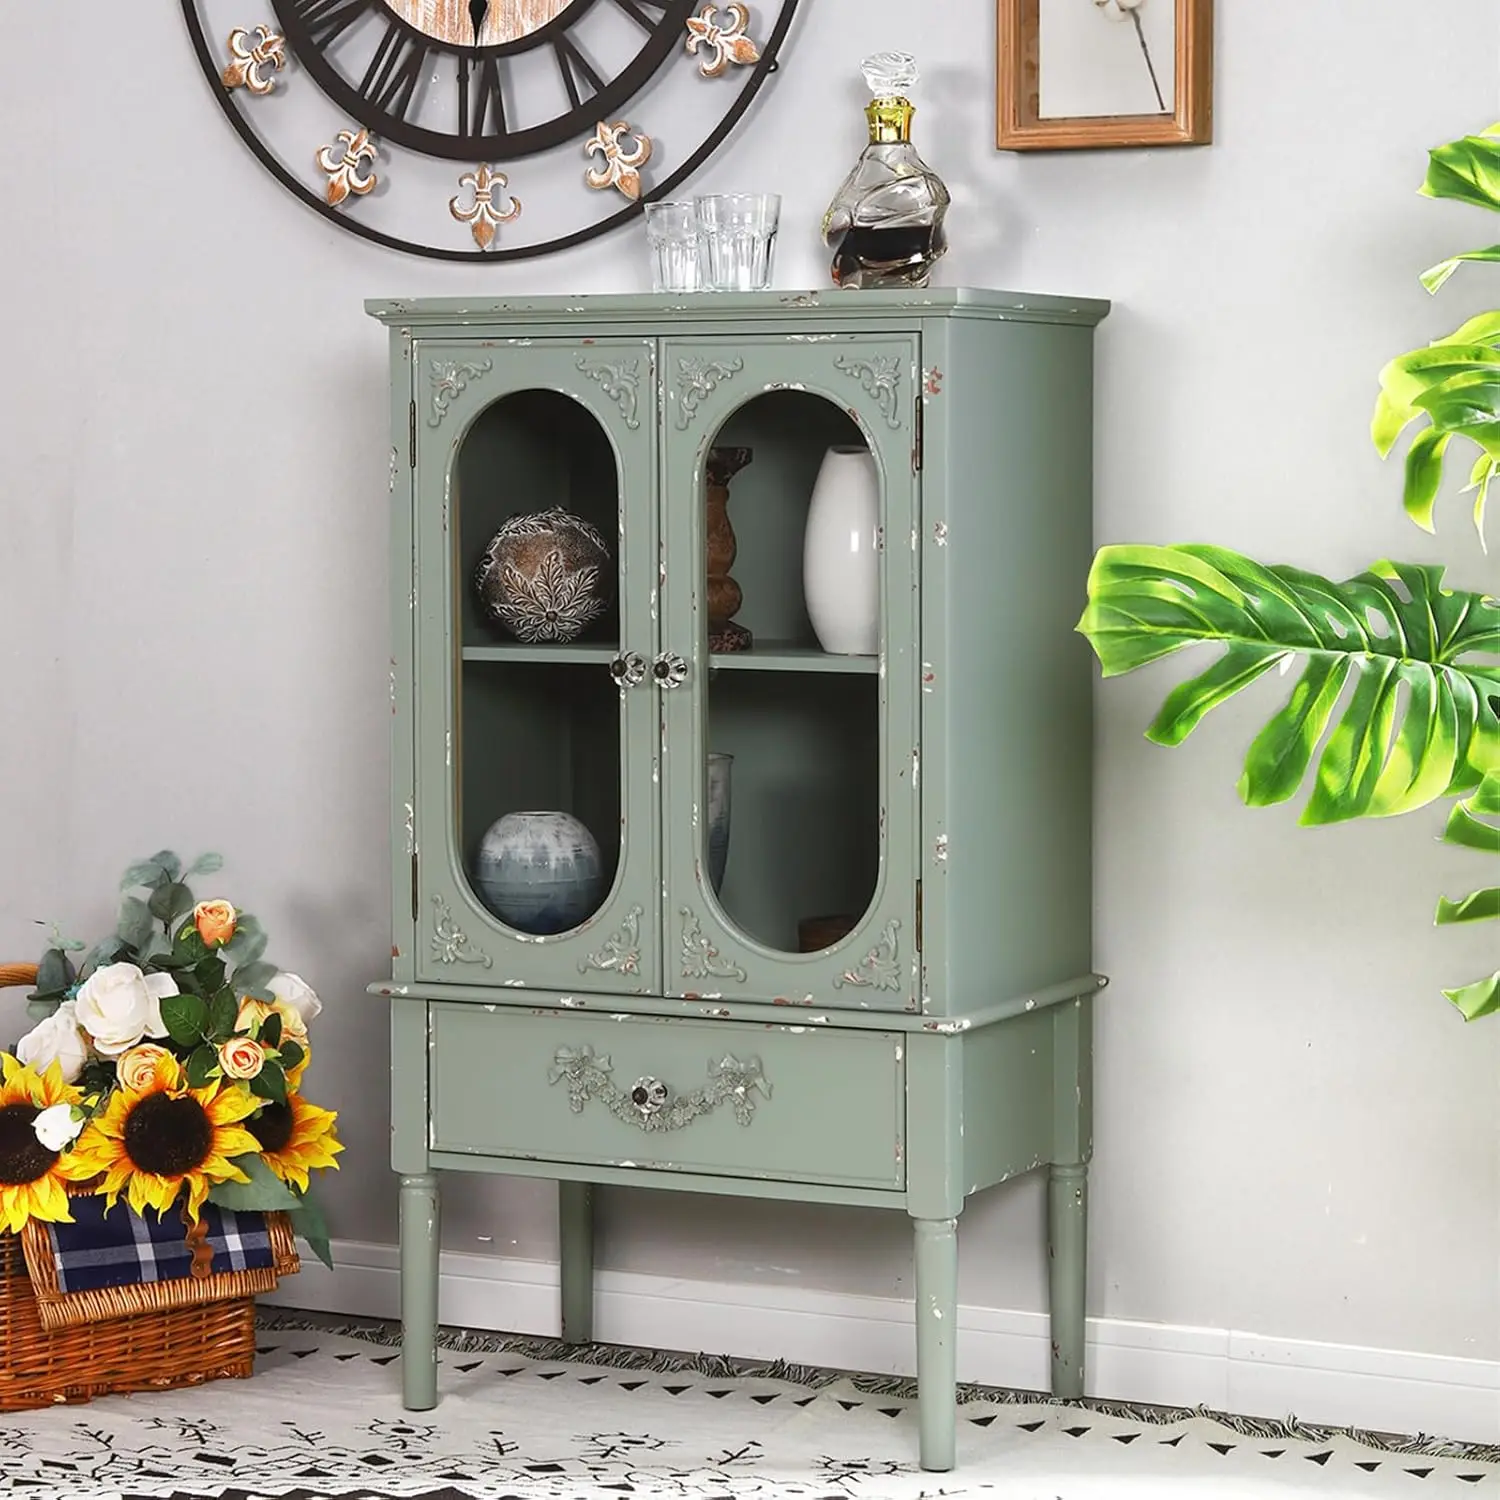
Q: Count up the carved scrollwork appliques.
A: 8